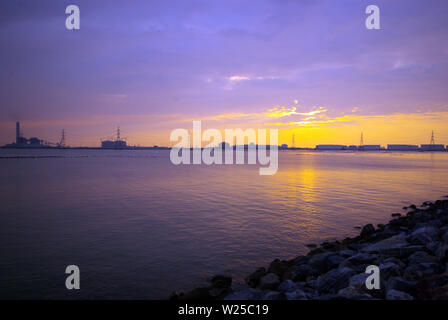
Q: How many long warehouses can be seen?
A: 4